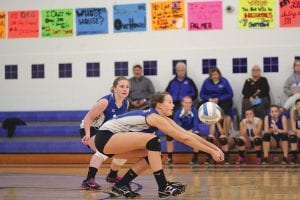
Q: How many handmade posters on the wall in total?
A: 9